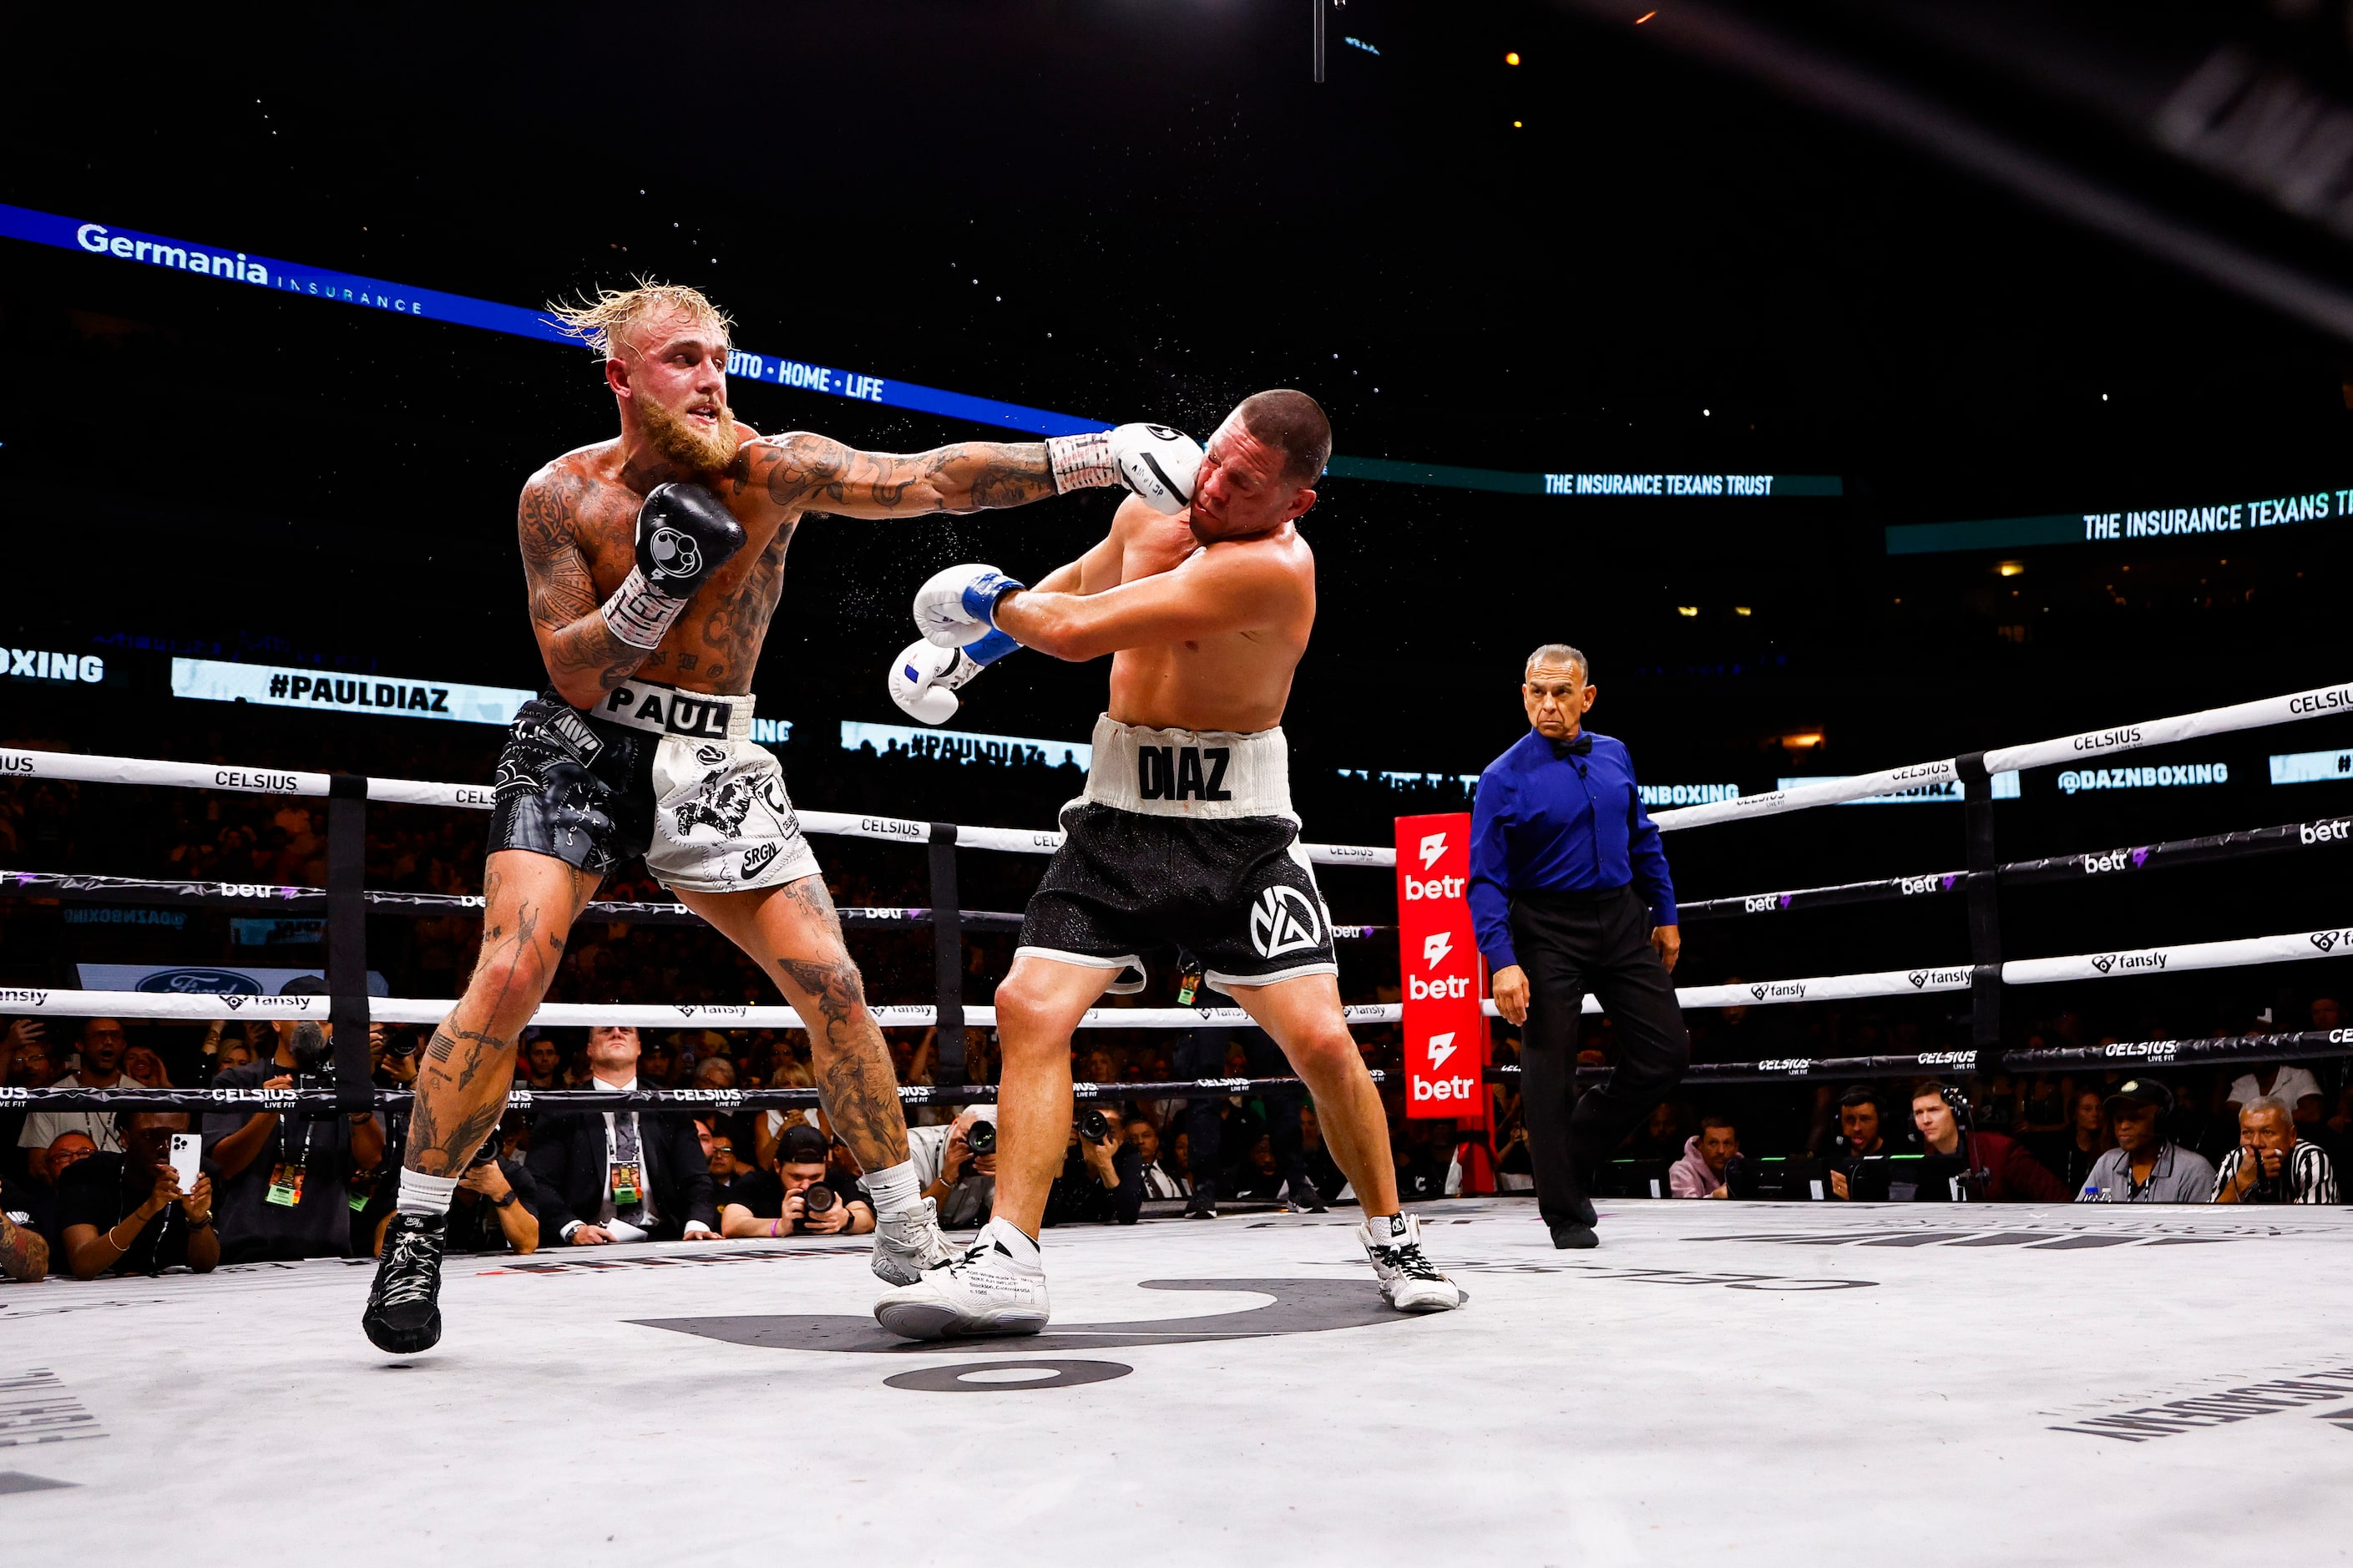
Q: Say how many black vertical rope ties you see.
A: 3